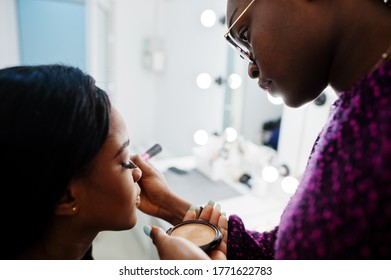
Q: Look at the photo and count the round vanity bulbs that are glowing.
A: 8